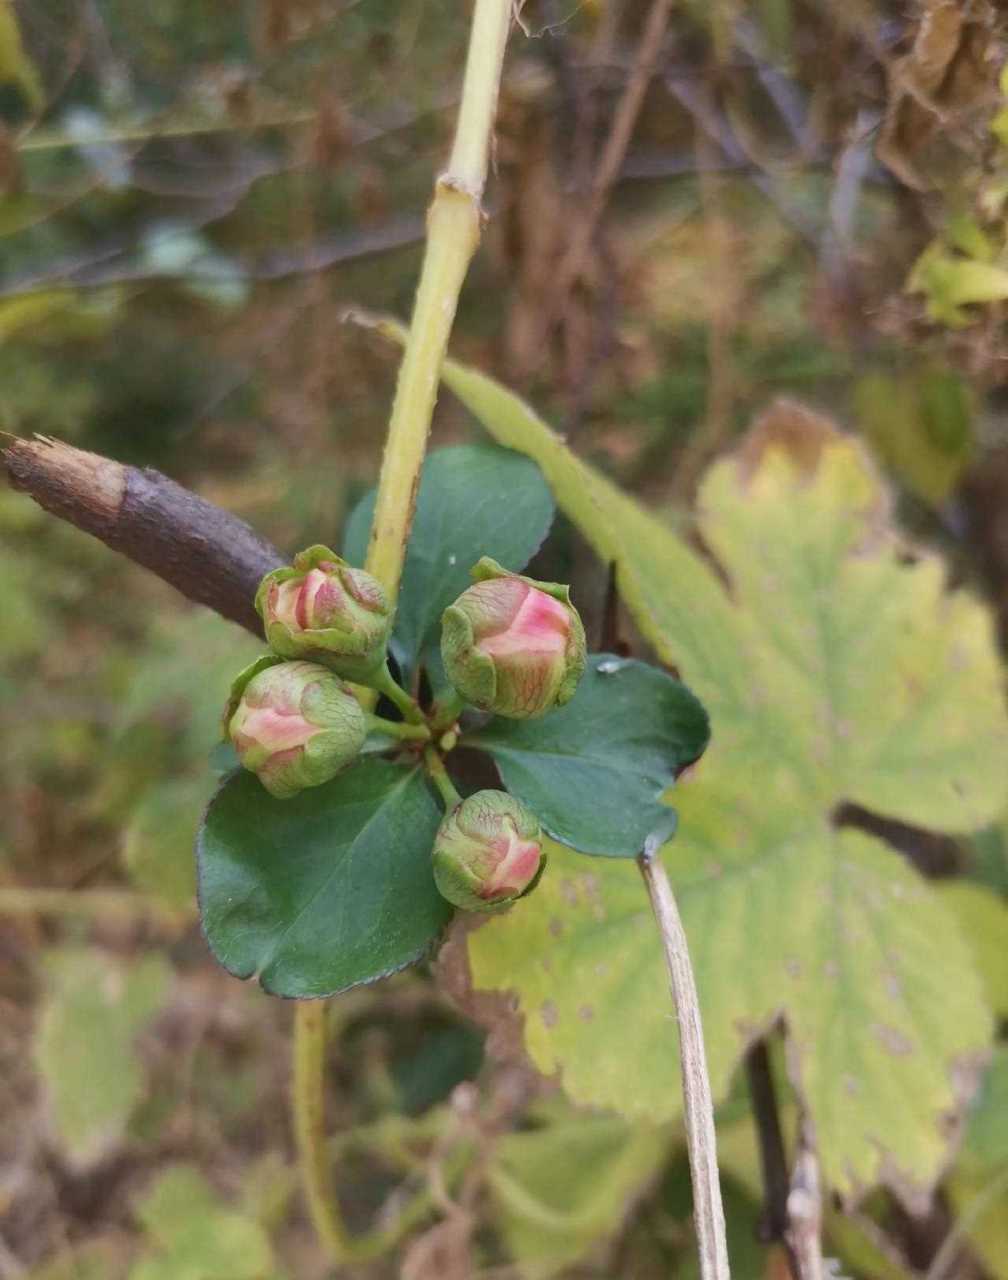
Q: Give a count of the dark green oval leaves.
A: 3